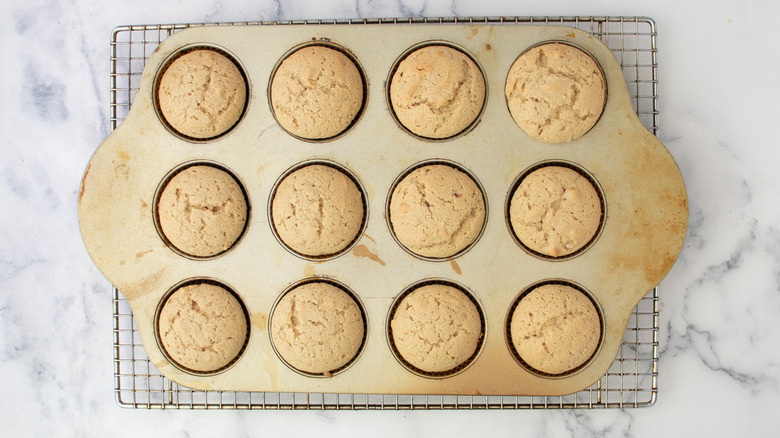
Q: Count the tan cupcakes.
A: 12